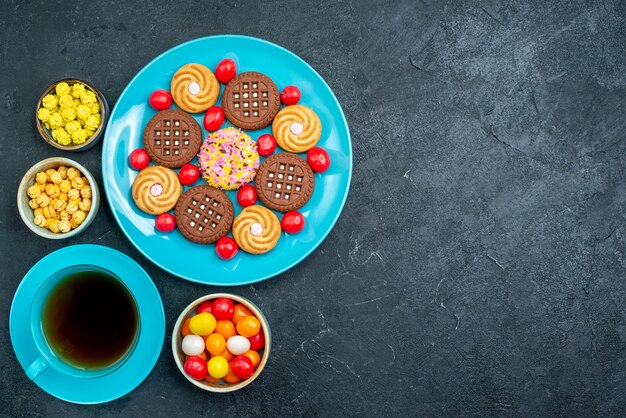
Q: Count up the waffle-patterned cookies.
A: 4